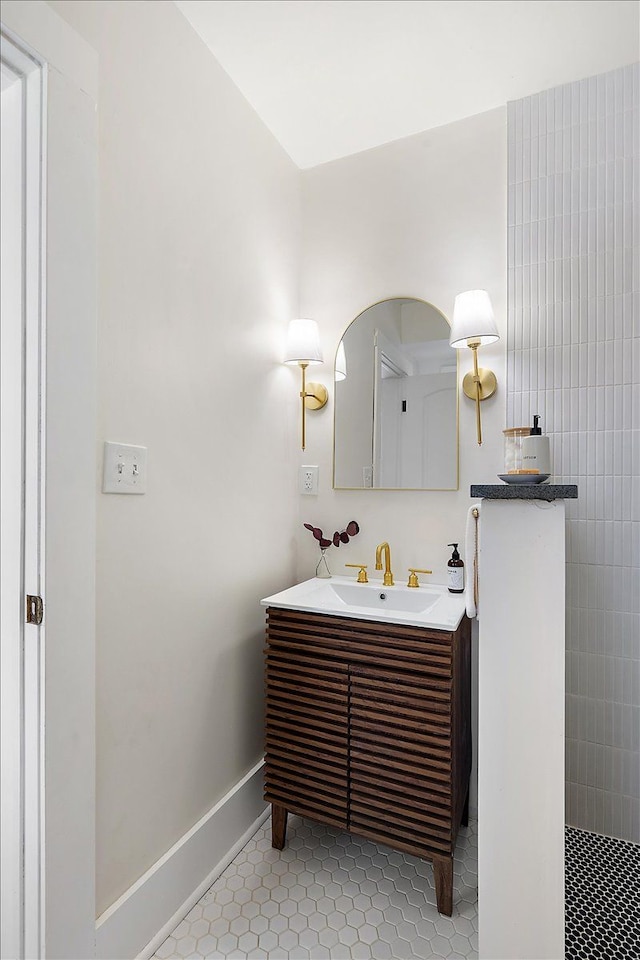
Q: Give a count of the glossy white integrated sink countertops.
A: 1